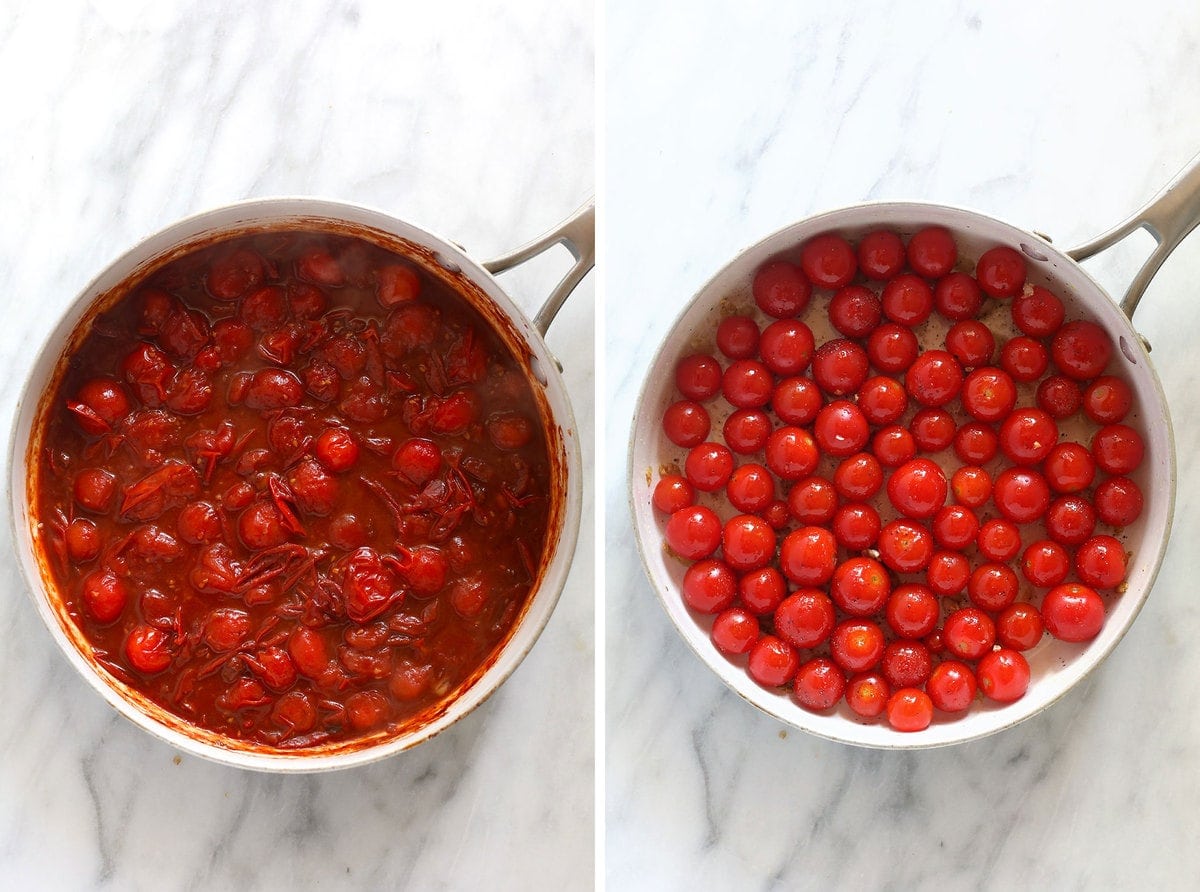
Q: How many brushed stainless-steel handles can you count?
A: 2